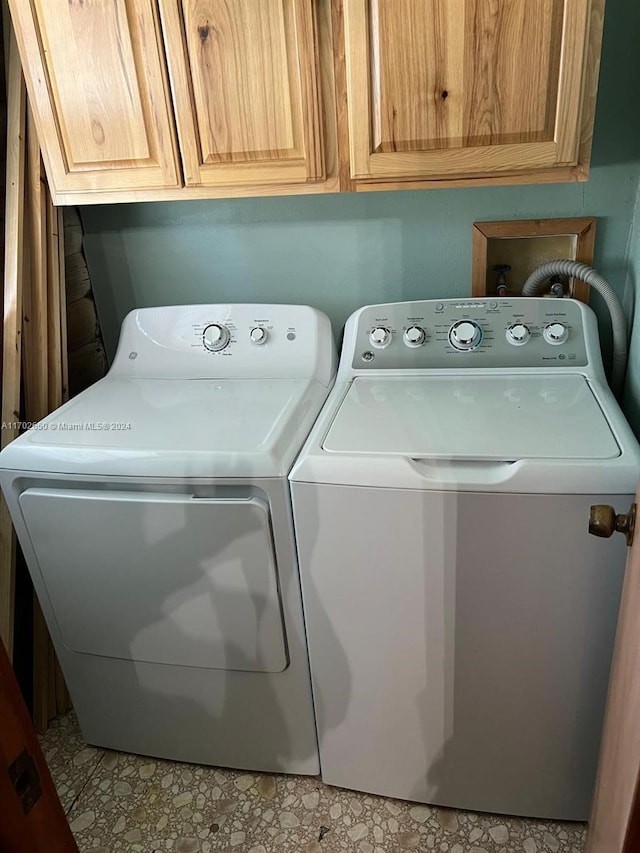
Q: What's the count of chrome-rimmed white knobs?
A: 7